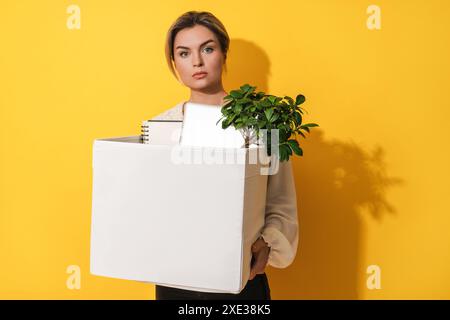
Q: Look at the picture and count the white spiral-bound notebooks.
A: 1